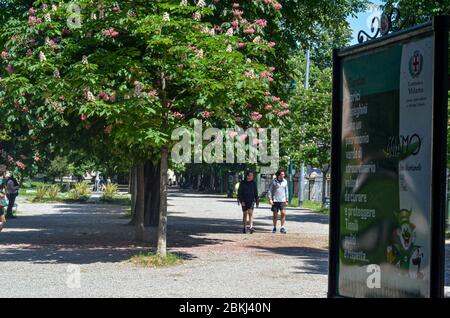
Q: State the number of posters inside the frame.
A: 1